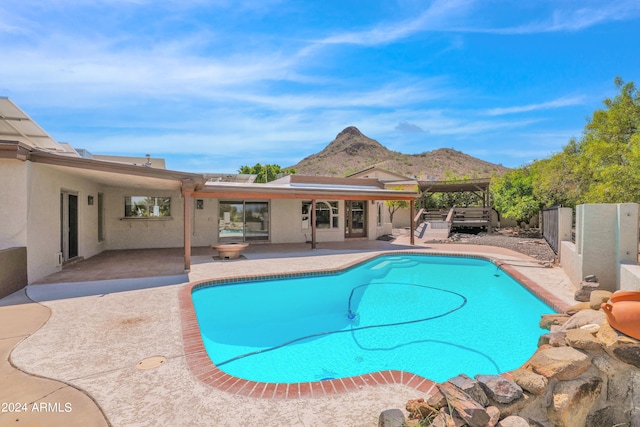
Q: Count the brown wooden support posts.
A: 3